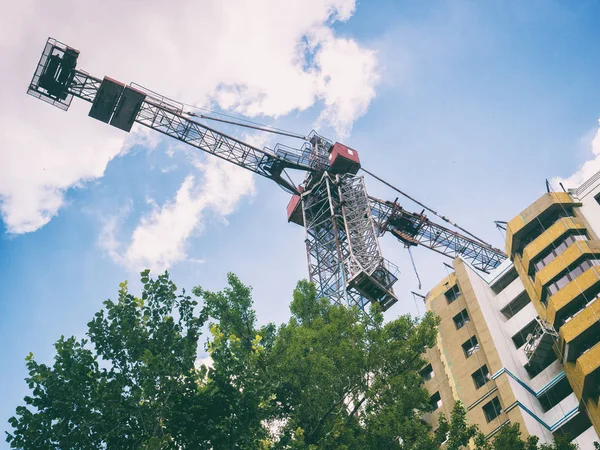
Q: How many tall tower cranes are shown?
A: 1